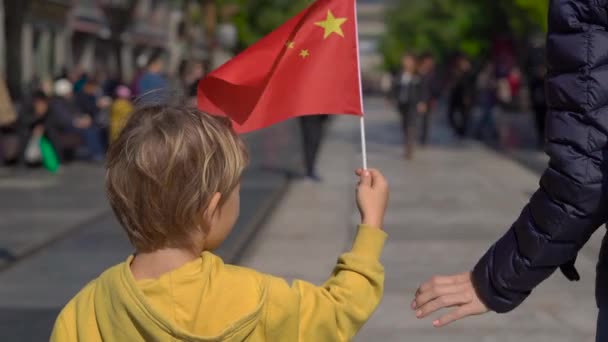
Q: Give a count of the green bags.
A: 1